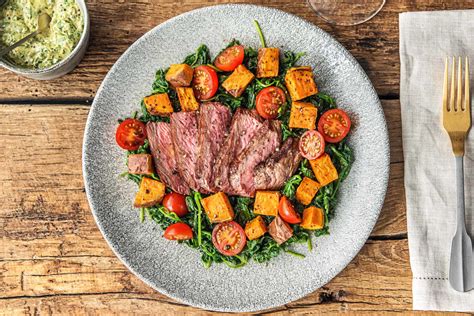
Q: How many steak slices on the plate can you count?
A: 6